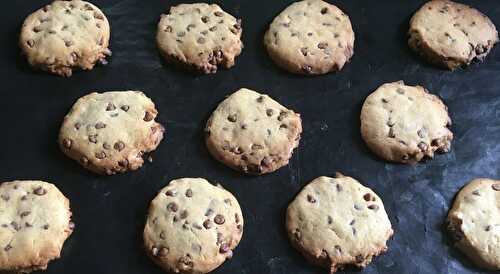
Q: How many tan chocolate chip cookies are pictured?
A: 11